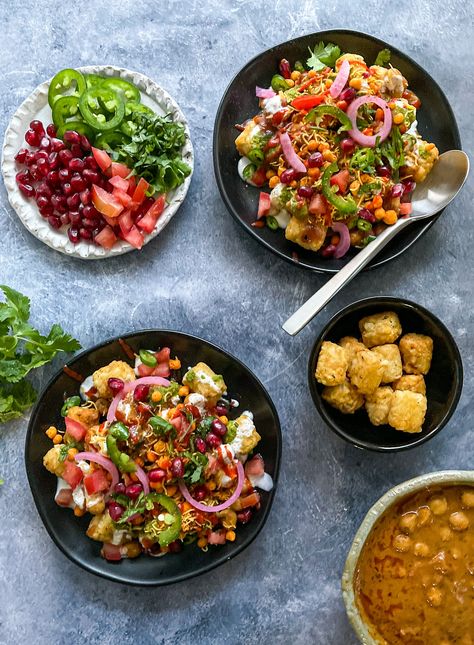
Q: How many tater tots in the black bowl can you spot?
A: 10